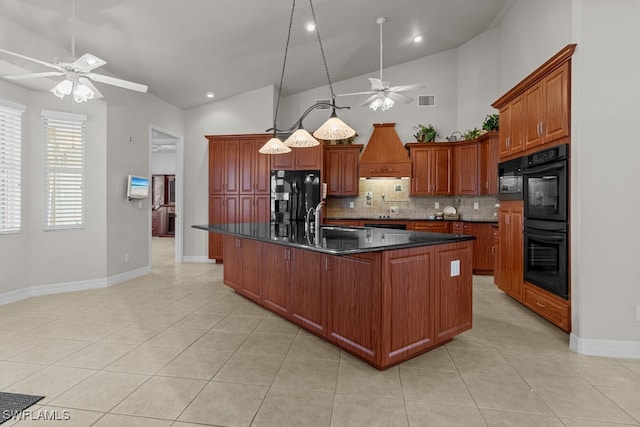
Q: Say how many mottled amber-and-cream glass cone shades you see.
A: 3